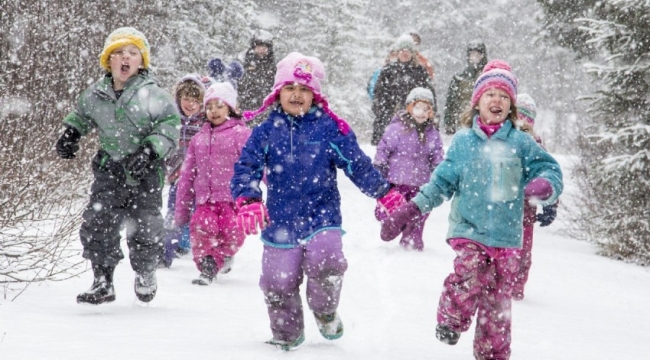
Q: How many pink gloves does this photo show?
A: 2